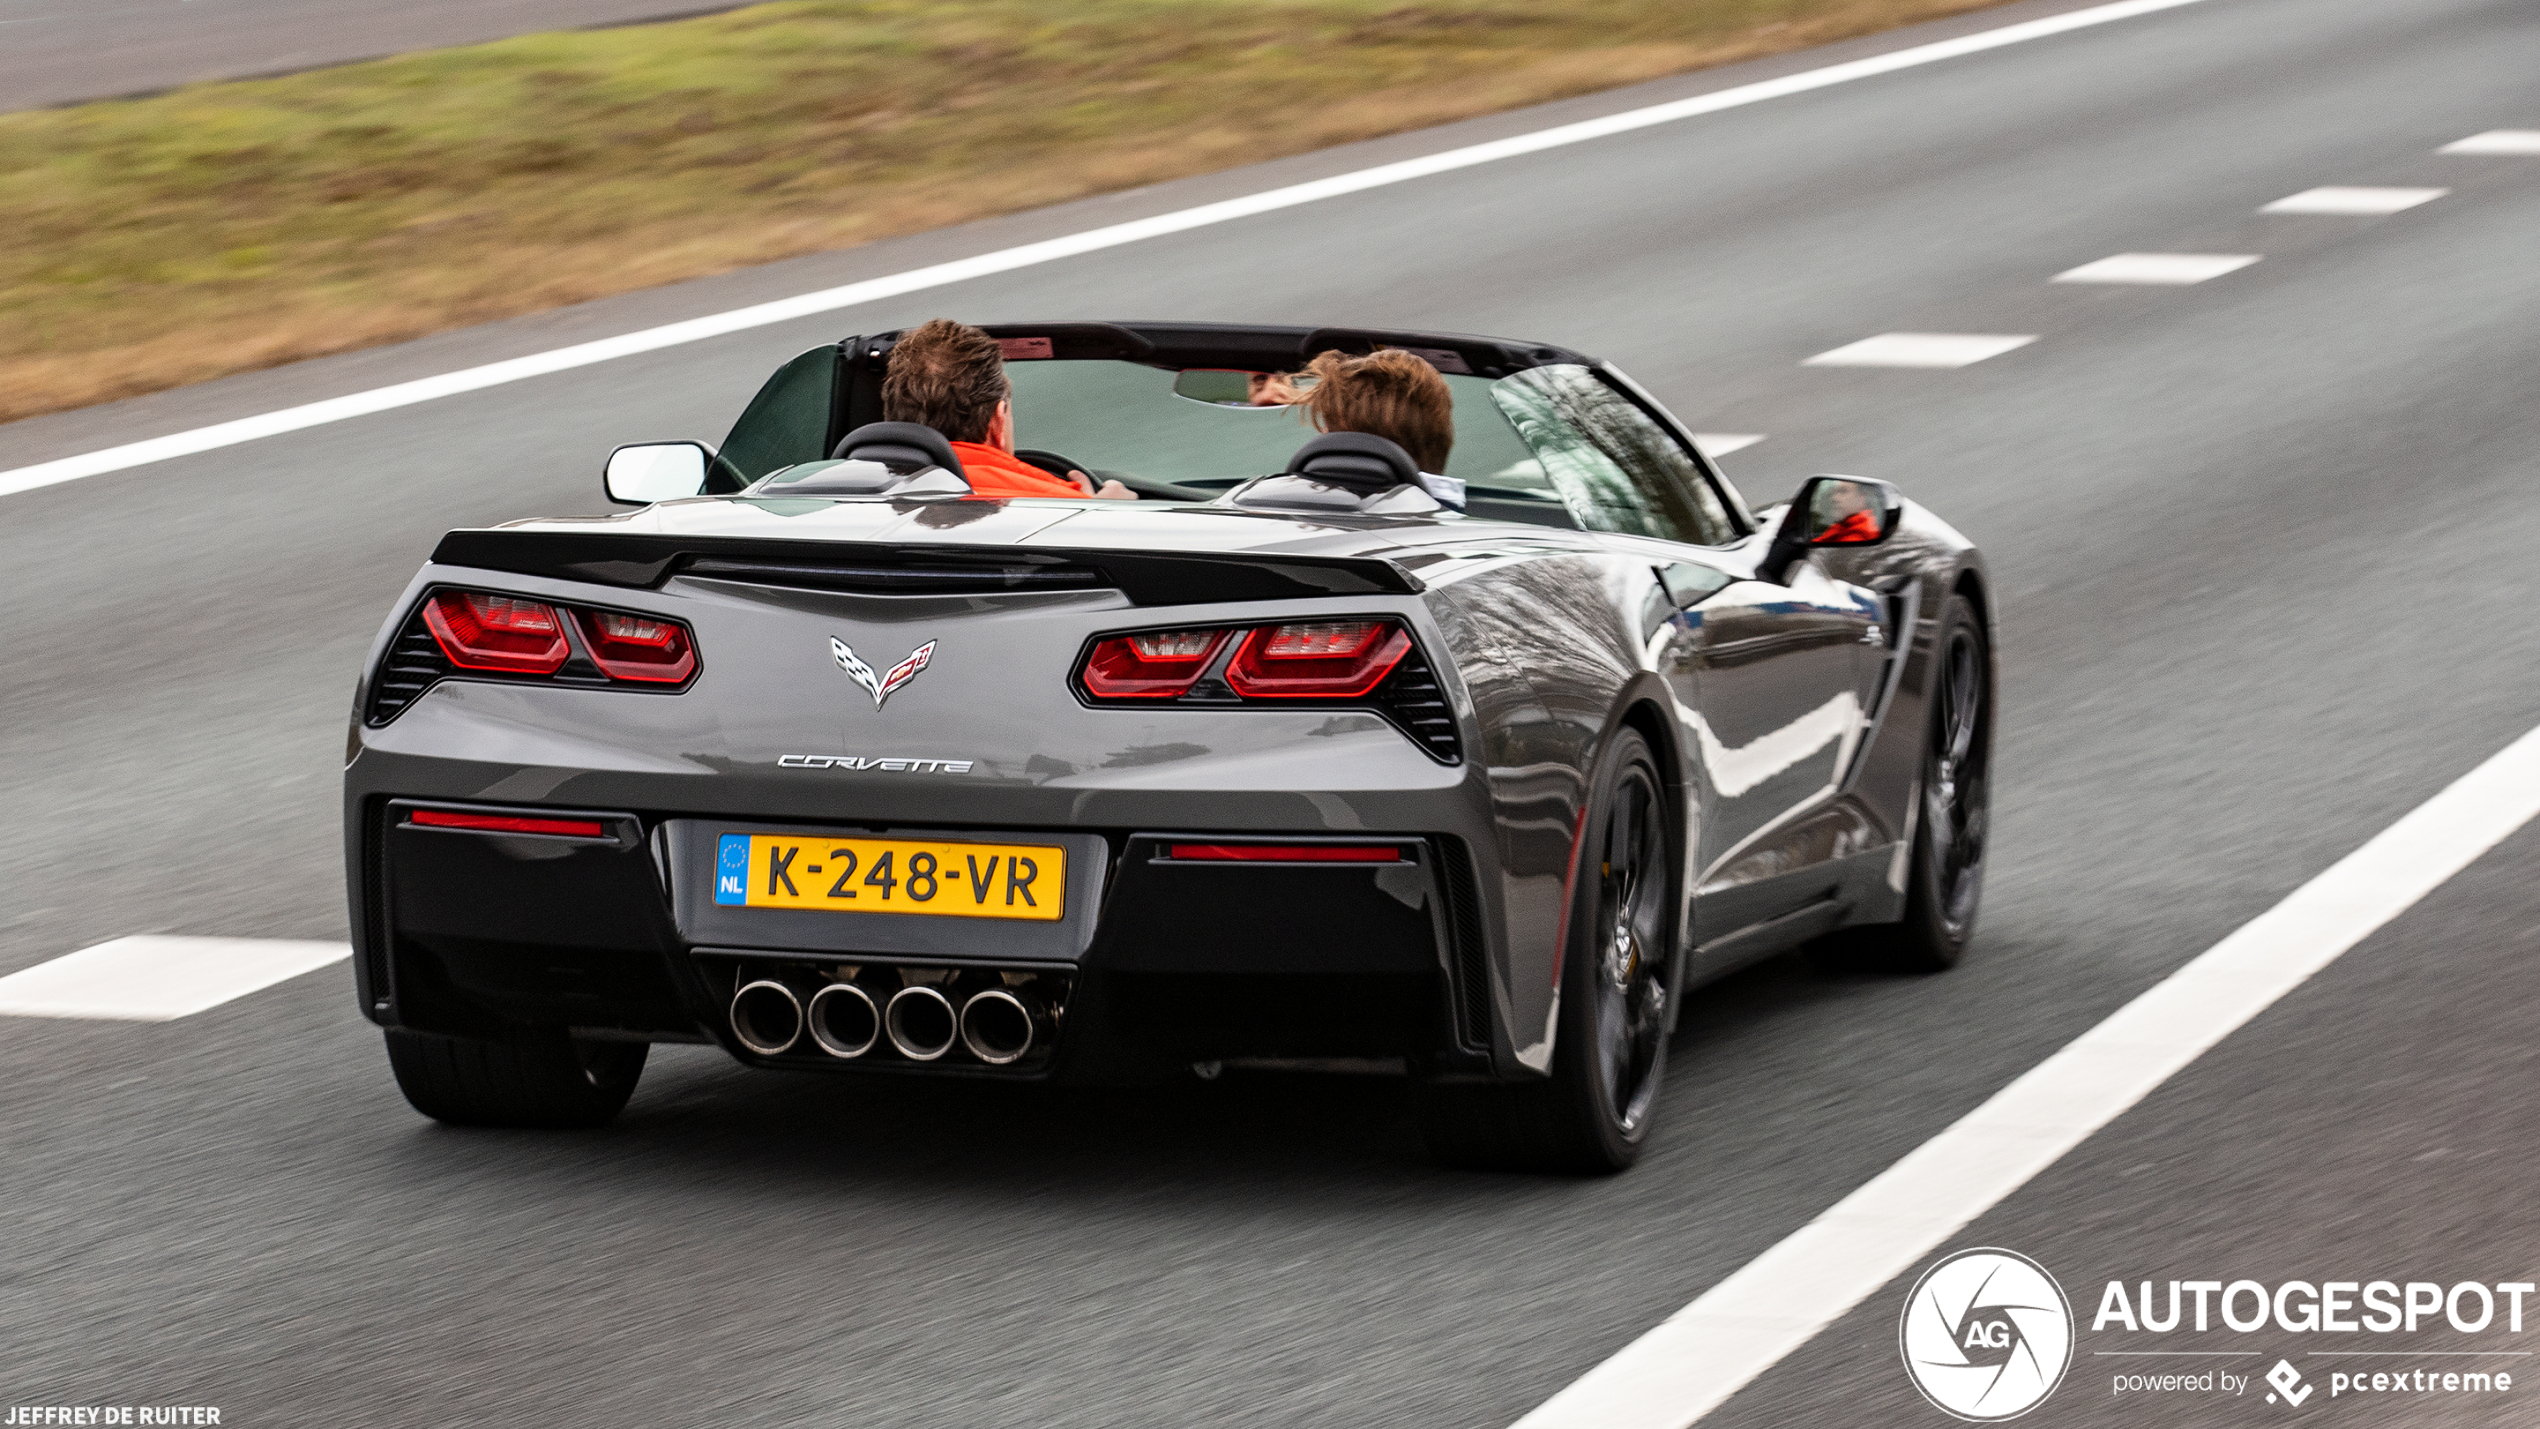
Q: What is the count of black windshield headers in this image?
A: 1